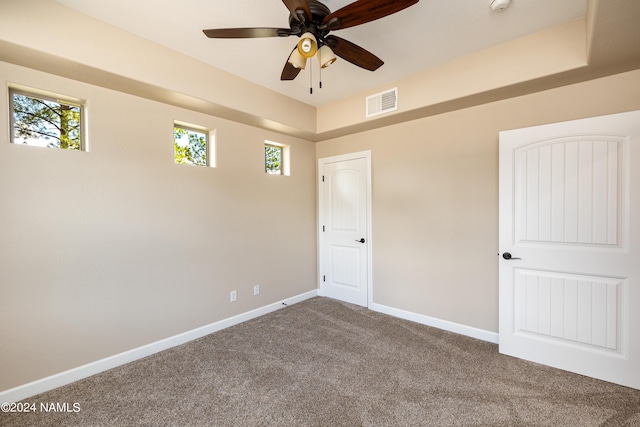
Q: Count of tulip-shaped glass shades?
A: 3